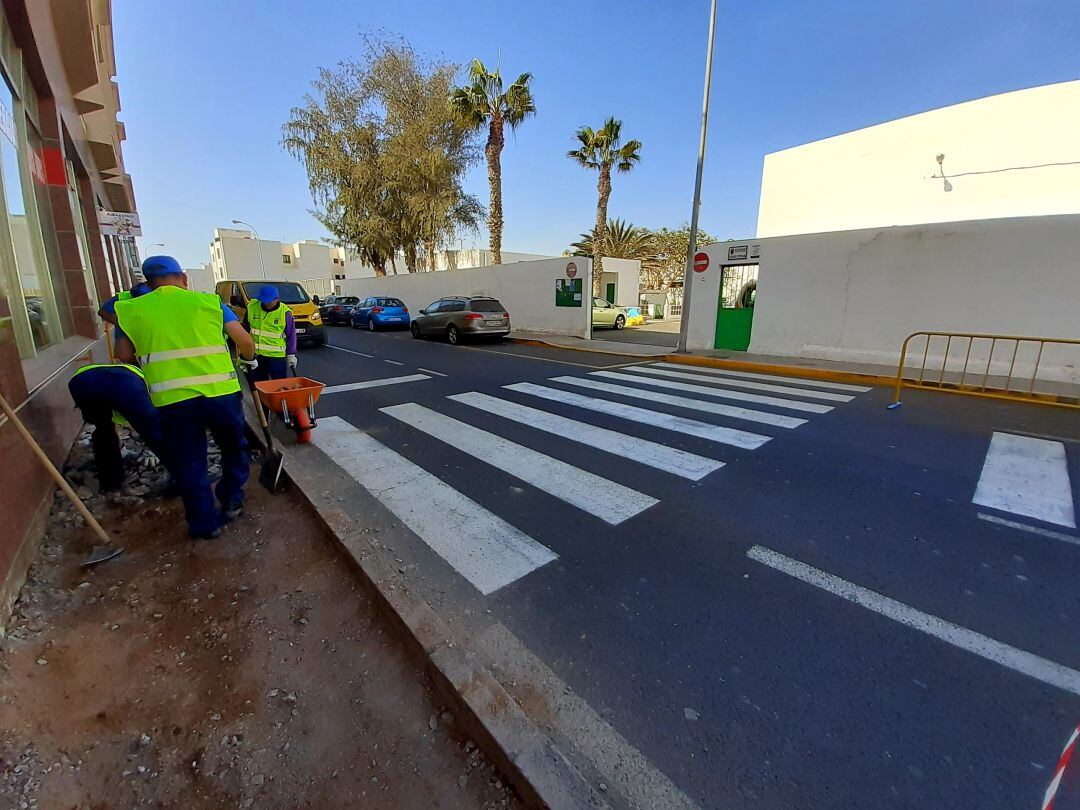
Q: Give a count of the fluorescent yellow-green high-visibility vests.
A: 4